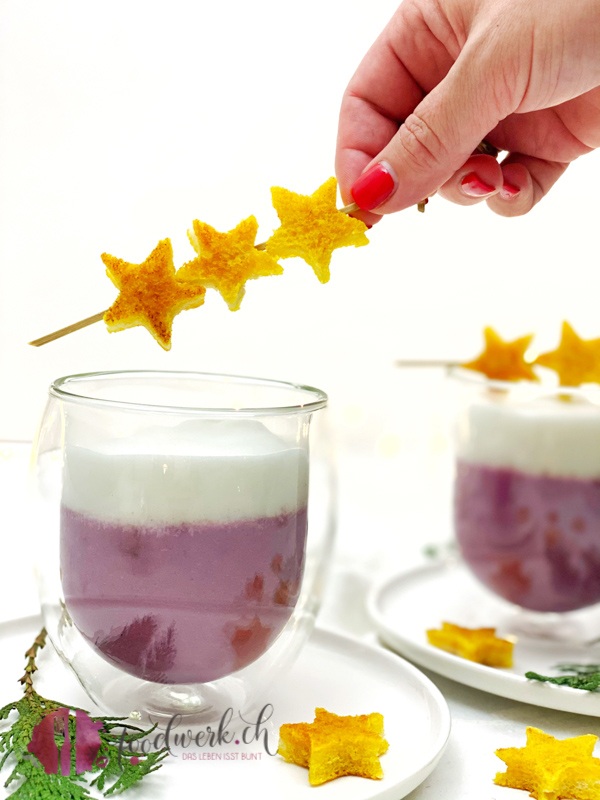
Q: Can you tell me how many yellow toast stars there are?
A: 8